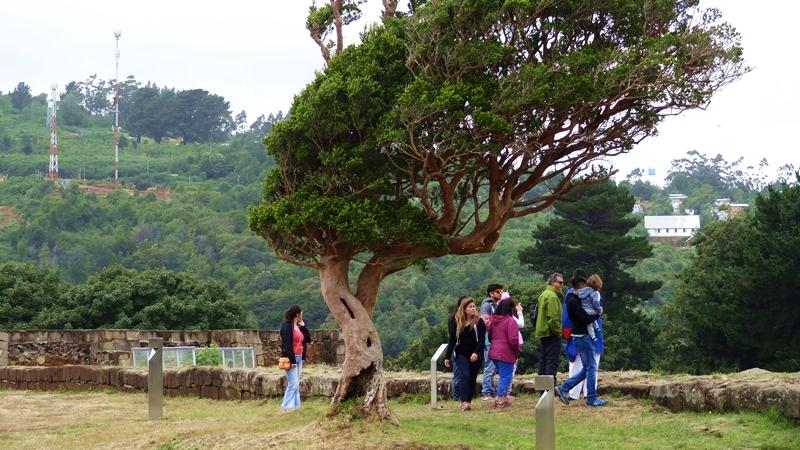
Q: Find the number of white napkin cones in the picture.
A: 0